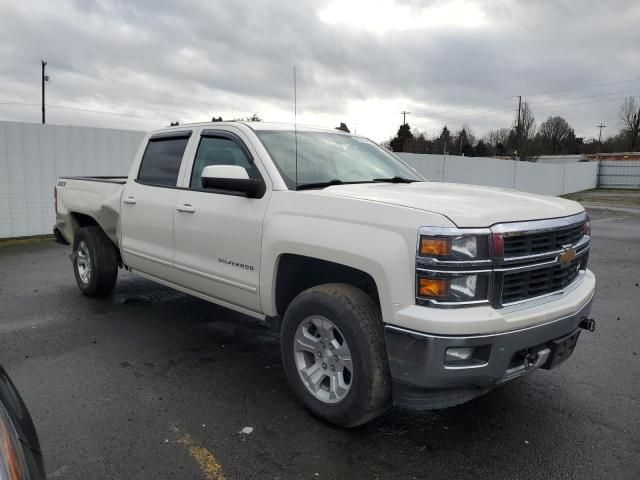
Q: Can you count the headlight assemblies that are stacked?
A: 2